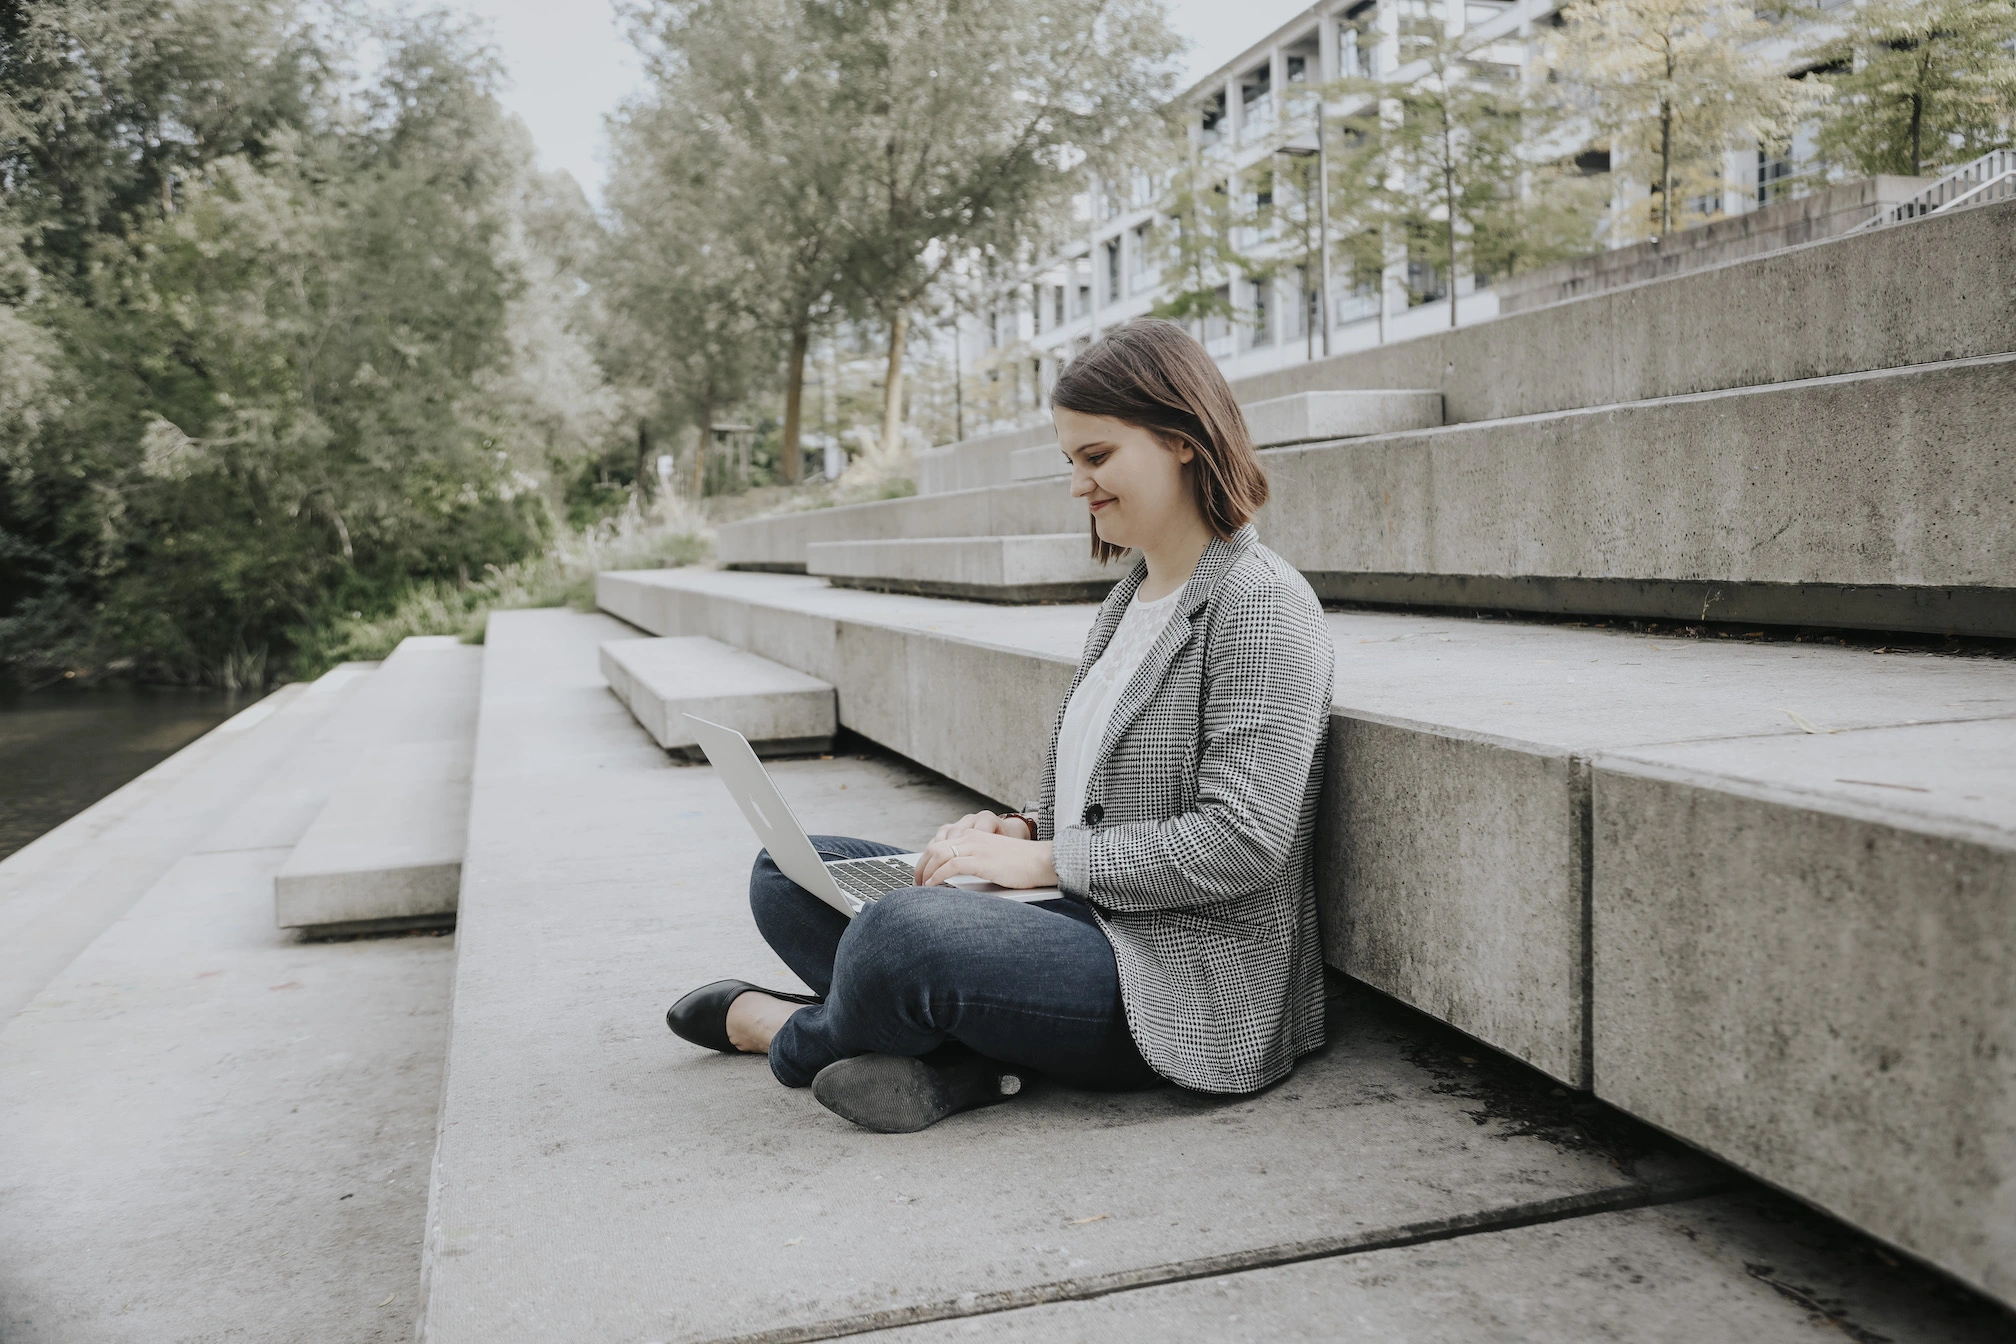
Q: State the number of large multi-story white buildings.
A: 1